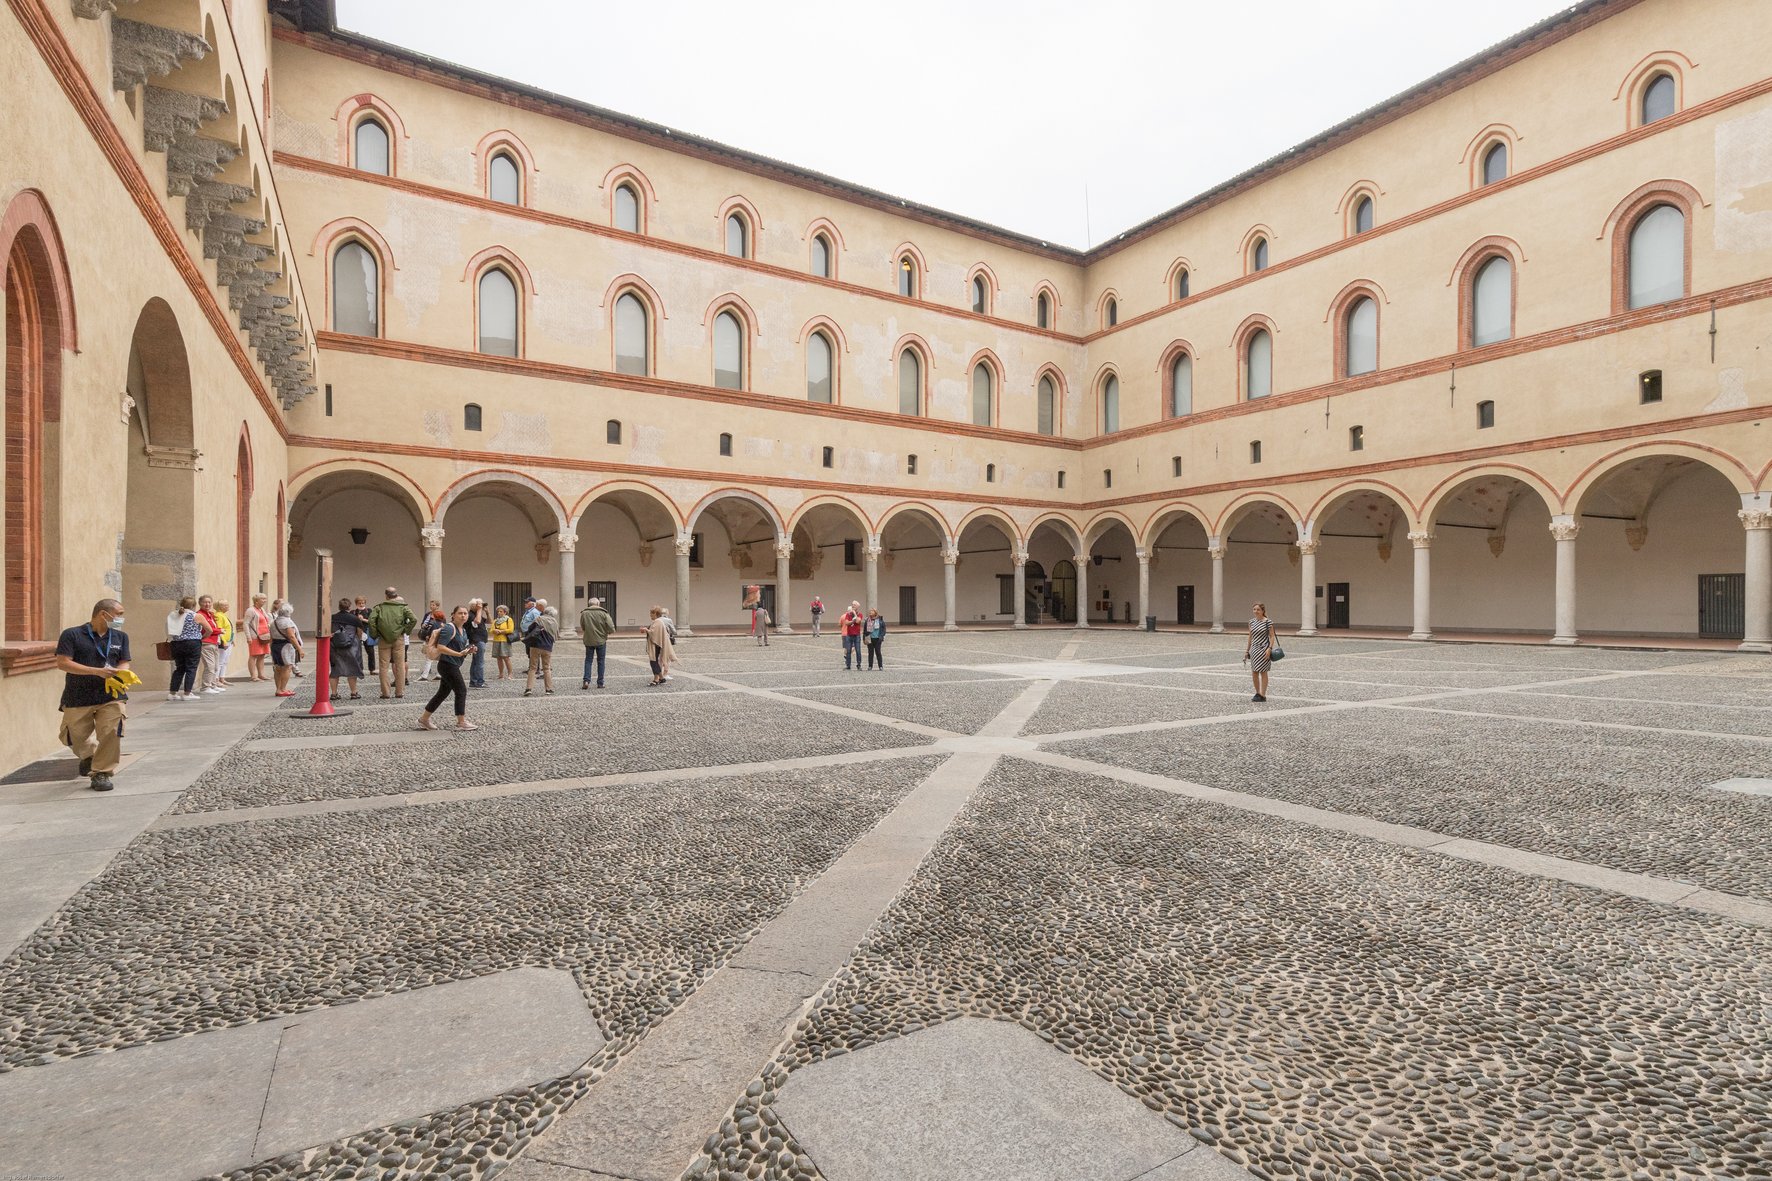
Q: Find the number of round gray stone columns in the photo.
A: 14